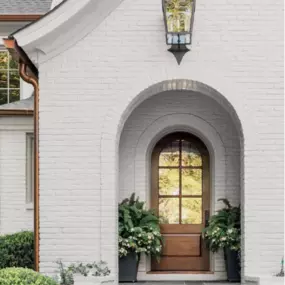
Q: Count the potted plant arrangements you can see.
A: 2